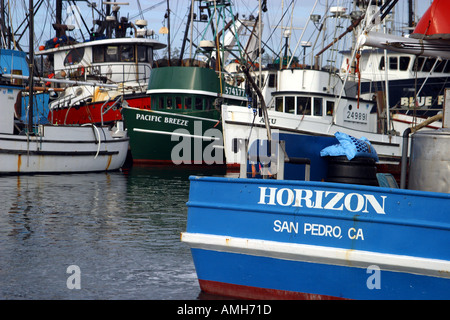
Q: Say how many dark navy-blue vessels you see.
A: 1